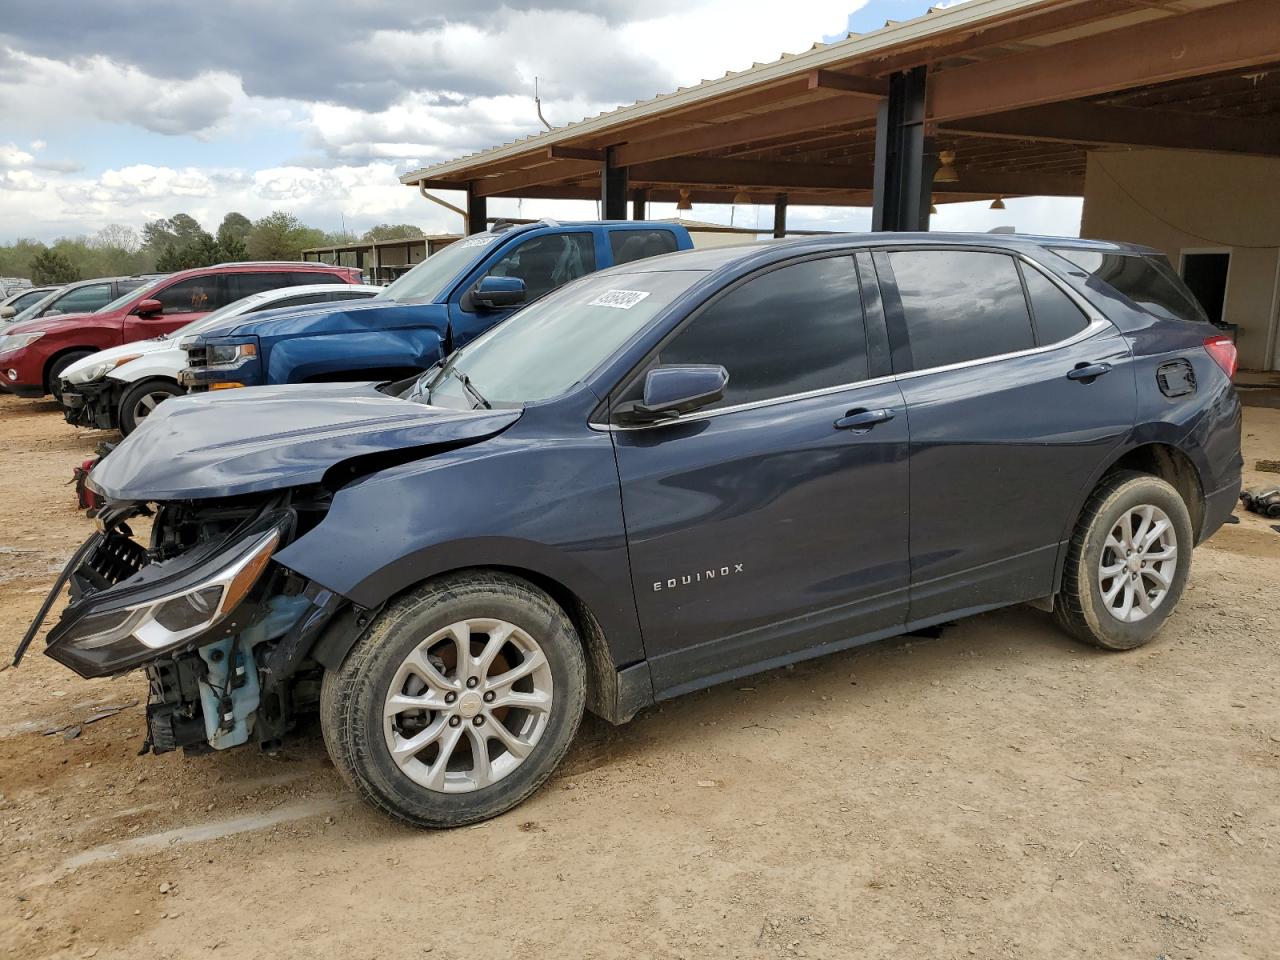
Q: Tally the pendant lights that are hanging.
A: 5